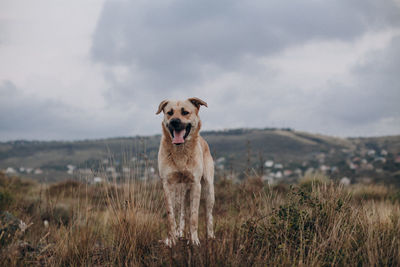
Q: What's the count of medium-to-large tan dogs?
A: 1